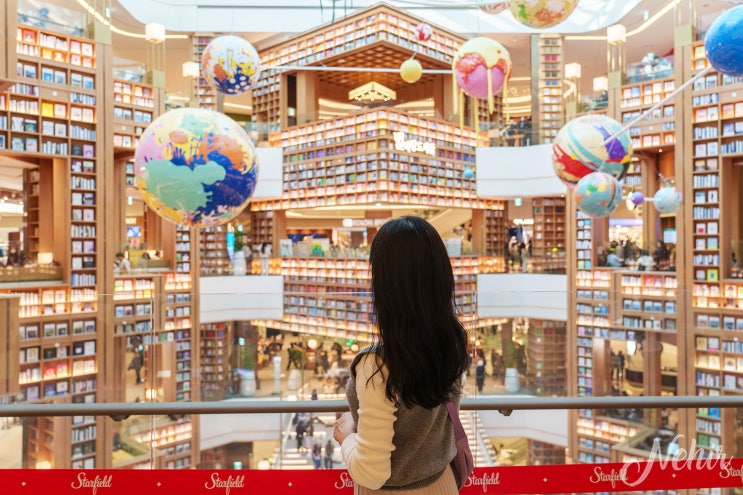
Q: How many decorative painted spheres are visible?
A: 13